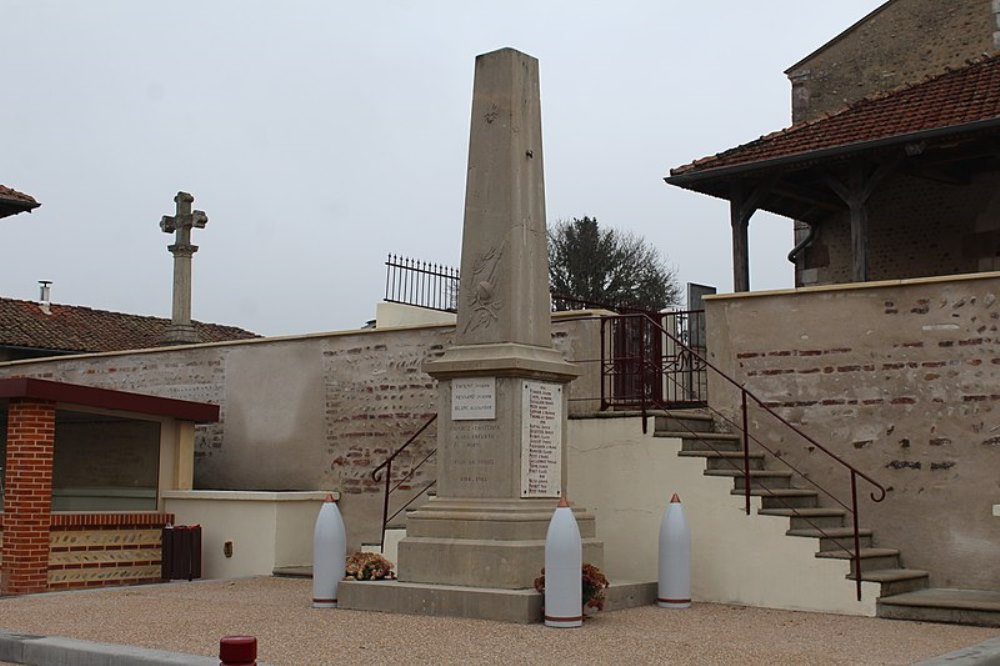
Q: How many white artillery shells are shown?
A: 3